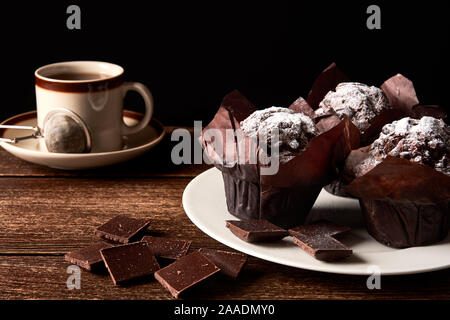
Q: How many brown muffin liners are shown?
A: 3